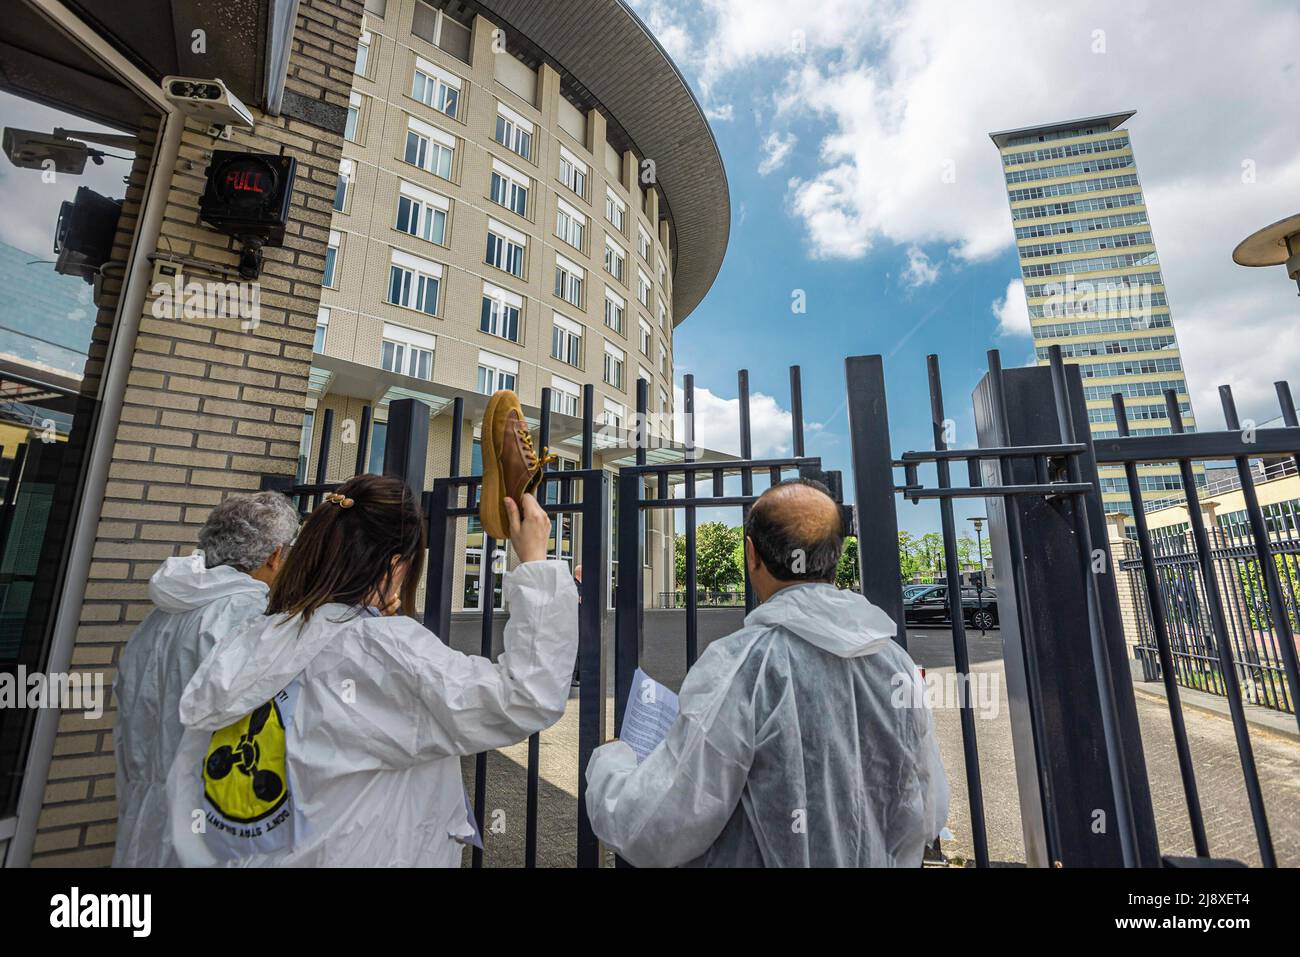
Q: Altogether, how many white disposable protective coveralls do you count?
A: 3